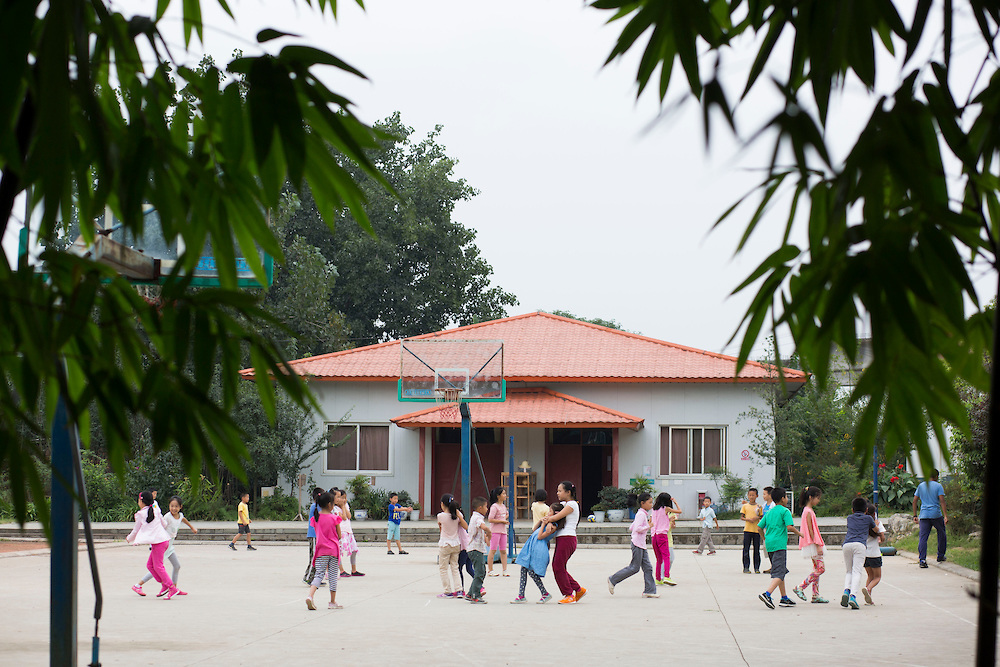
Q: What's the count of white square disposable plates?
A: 0